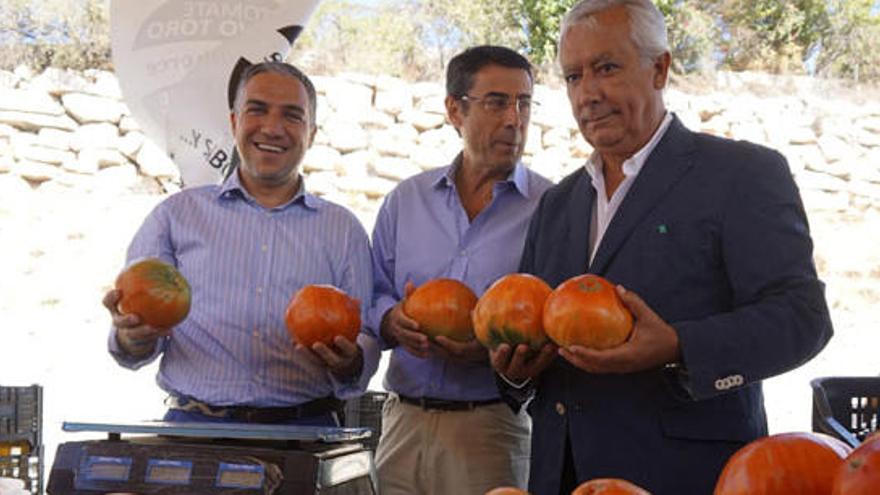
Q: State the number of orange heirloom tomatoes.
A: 9